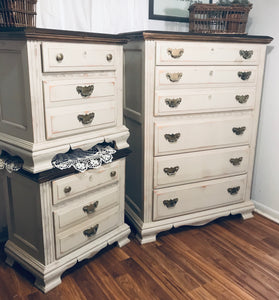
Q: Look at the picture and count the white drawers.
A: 12